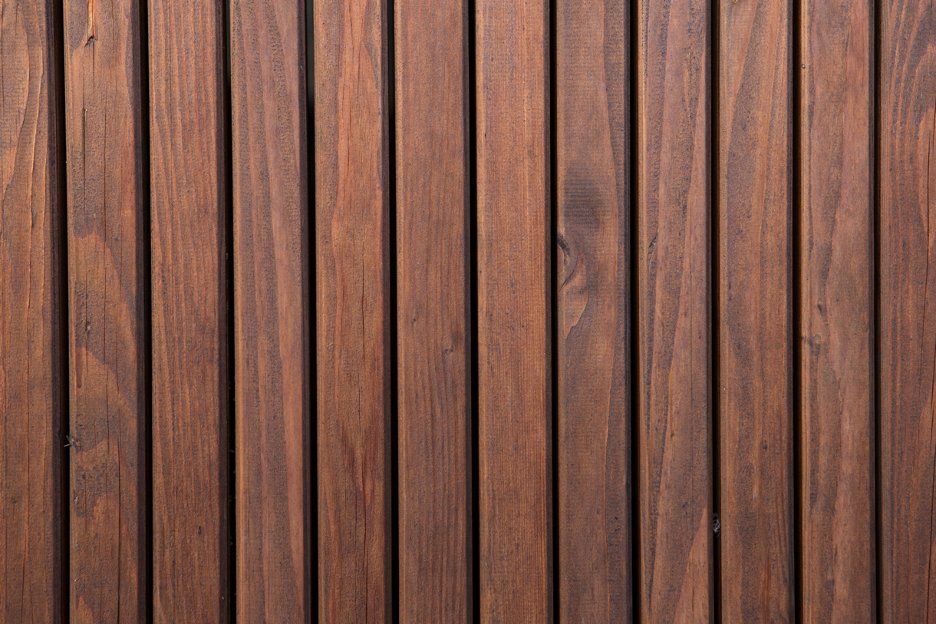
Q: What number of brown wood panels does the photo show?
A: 12